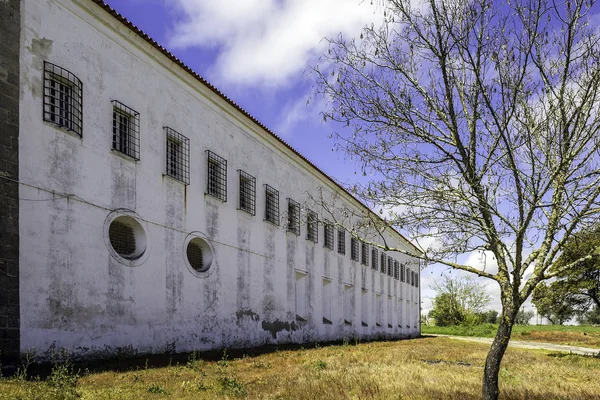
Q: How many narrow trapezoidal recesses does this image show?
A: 9